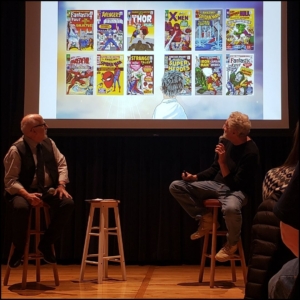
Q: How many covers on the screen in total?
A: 12